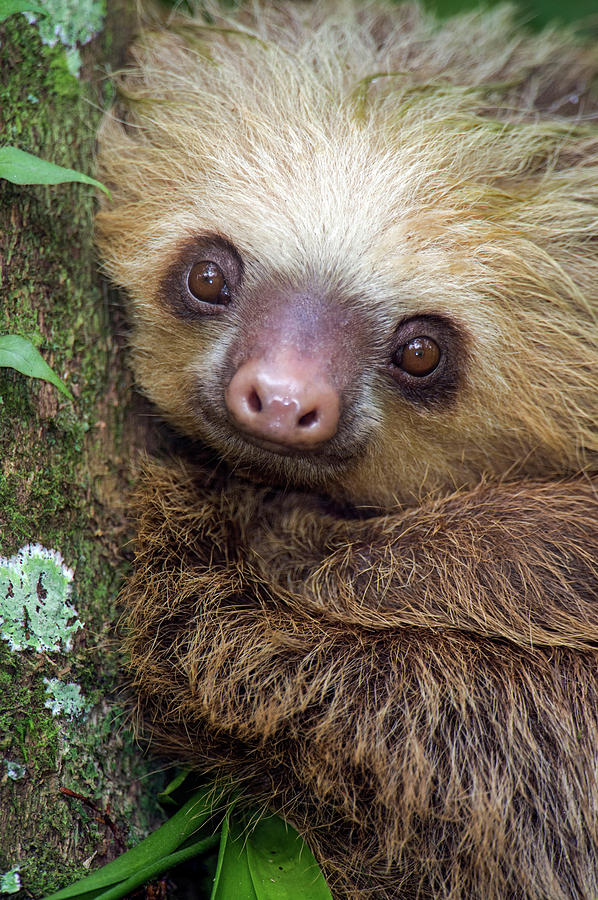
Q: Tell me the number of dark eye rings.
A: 2